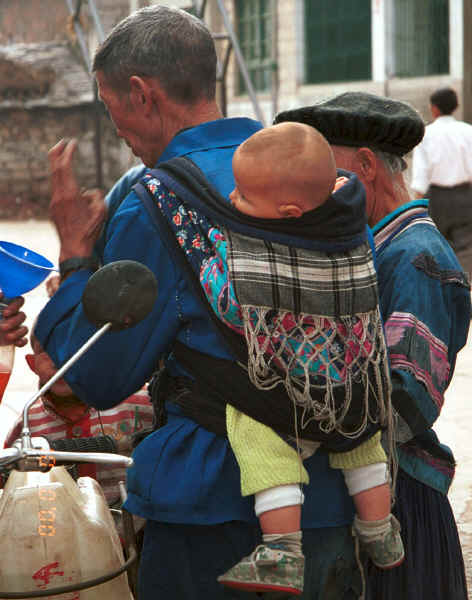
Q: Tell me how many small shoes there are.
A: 2